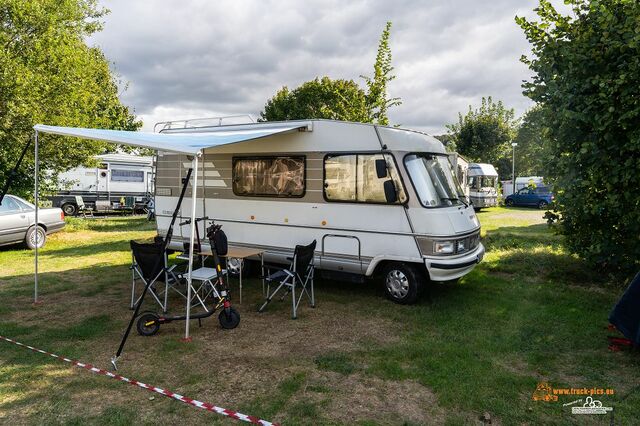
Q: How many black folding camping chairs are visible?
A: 2